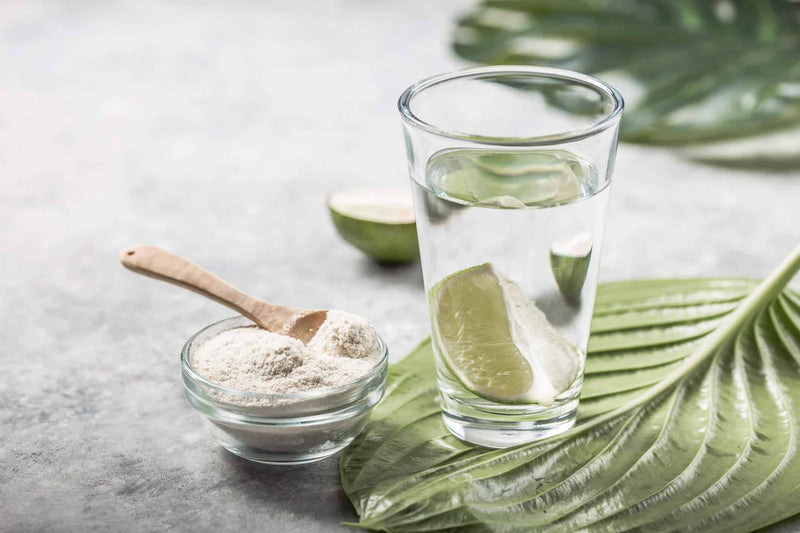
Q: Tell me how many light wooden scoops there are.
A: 1